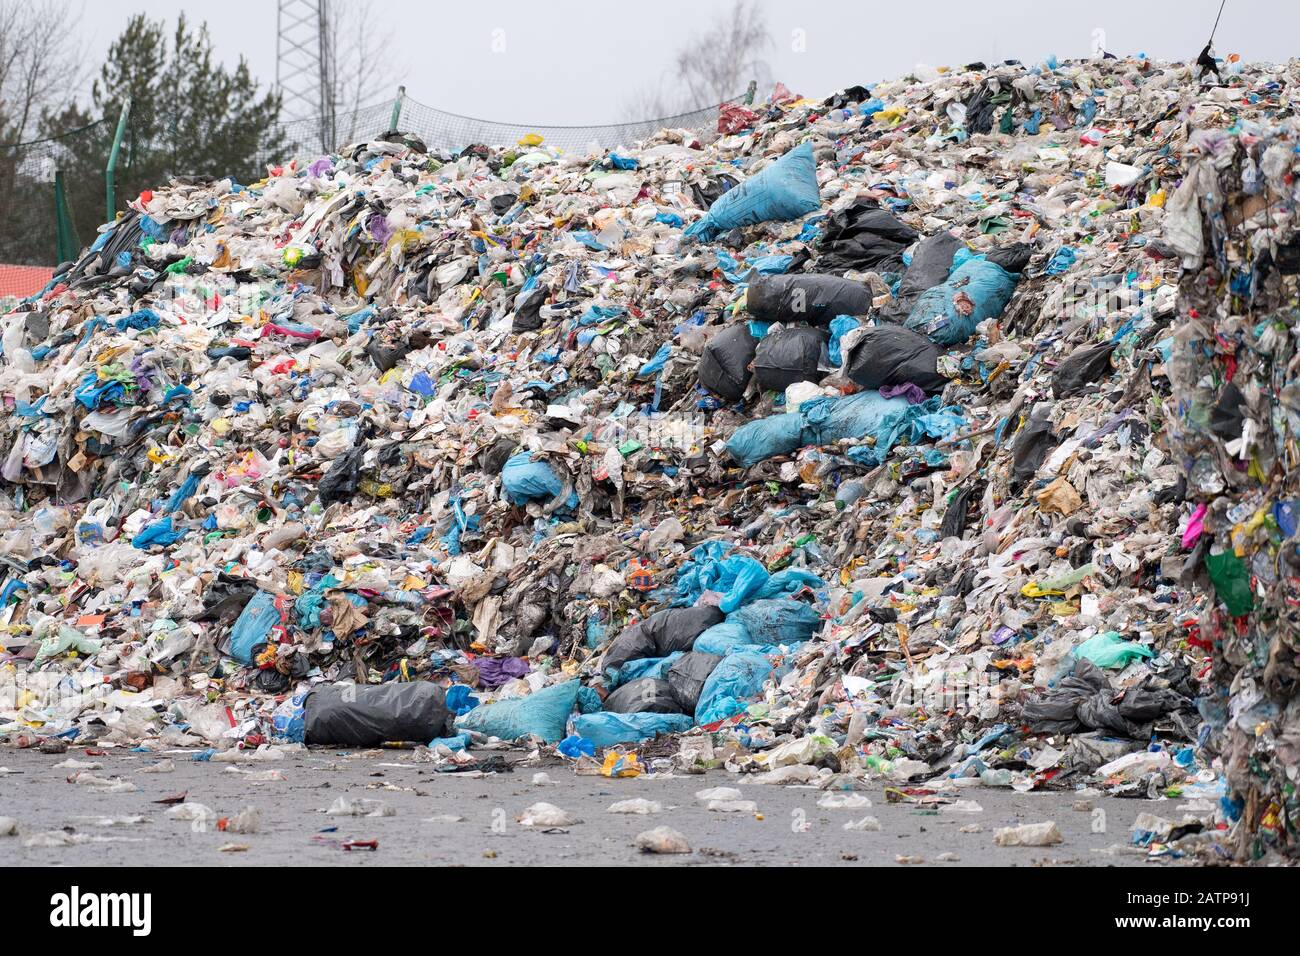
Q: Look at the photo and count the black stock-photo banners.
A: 1